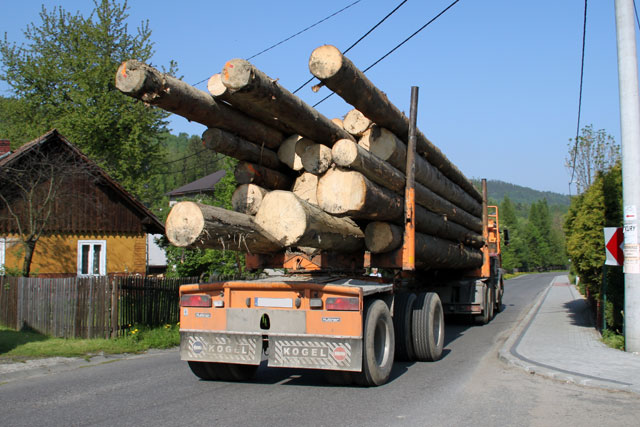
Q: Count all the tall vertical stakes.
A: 2